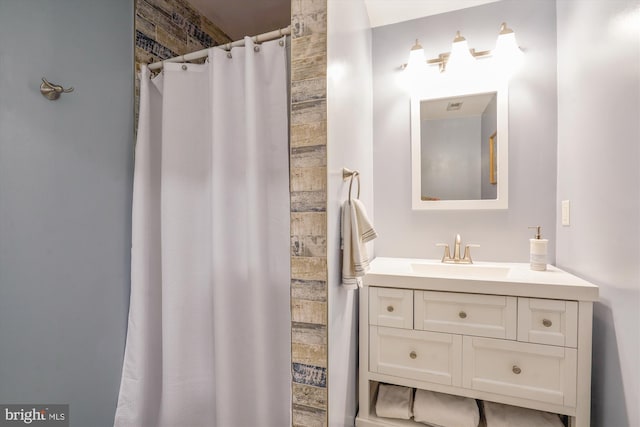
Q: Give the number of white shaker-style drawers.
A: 5